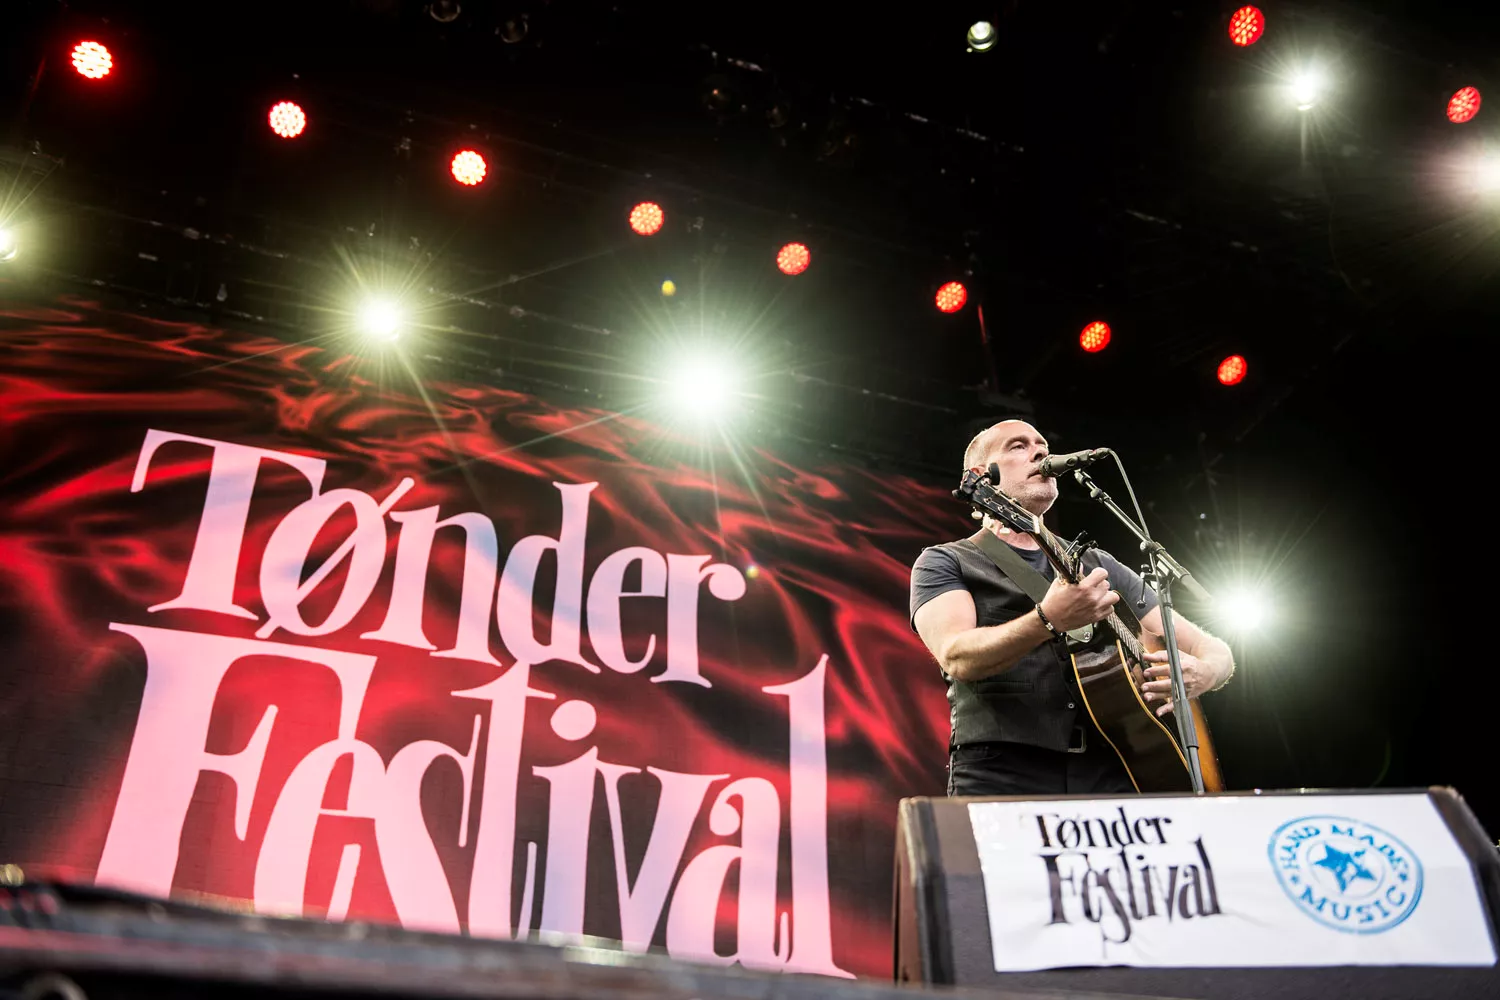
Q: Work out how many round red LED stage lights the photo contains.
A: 10